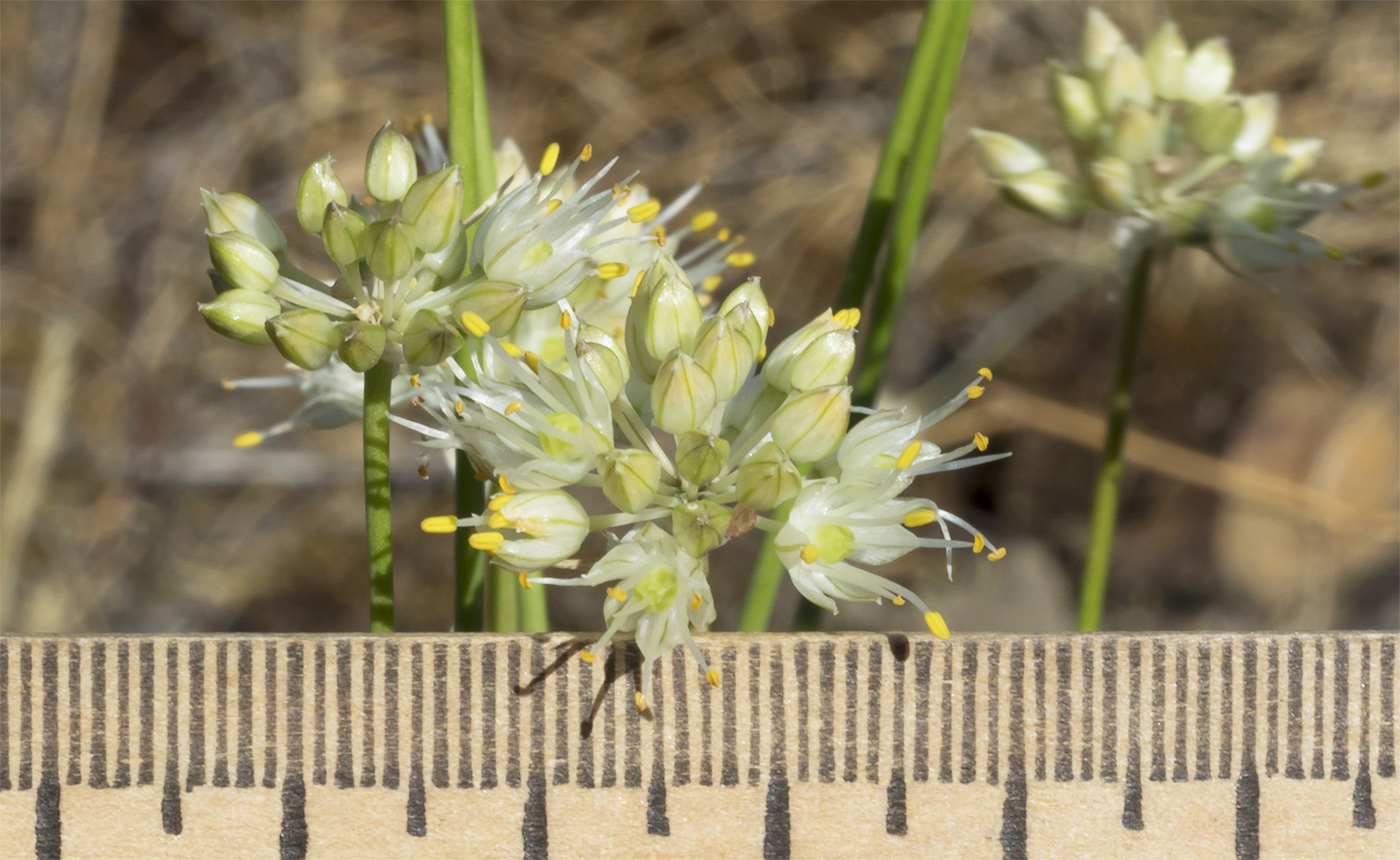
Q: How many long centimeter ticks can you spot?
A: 6